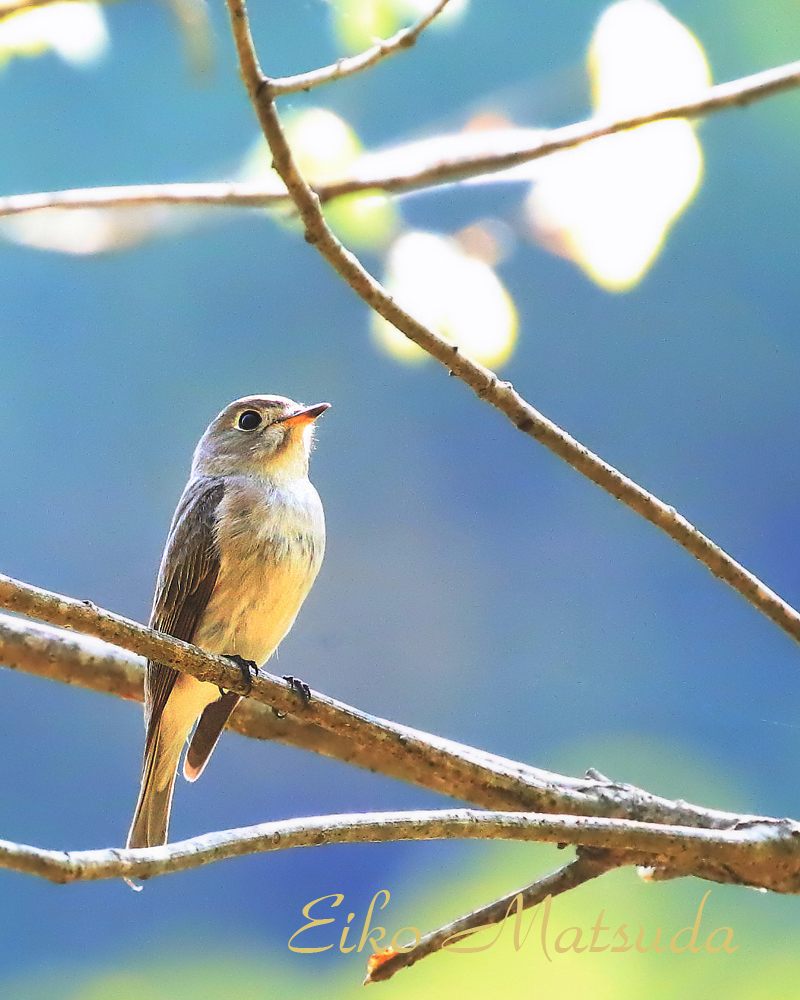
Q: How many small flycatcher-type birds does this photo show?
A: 1